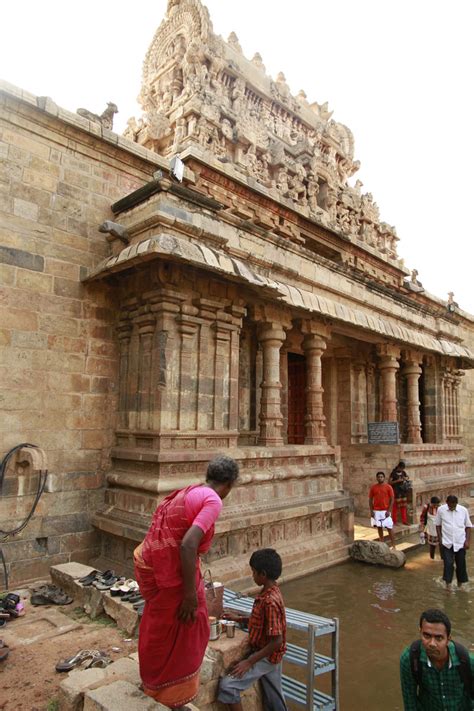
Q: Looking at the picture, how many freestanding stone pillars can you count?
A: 4